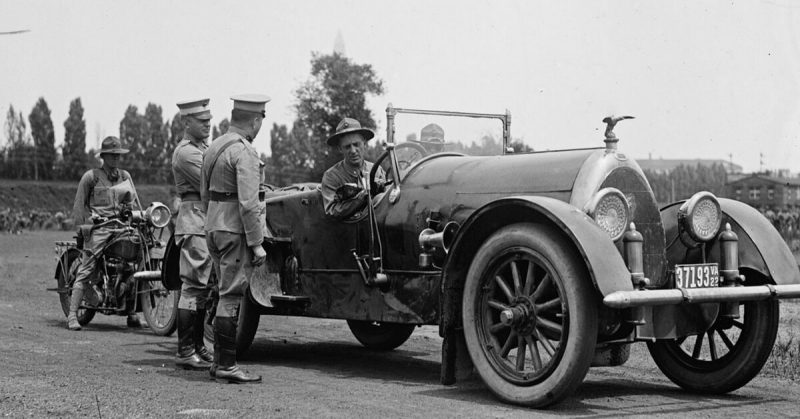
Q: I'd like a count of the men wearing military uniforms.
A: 4